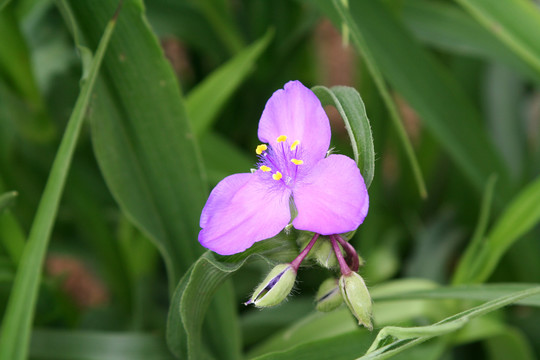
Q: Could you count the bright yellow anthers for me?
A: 6